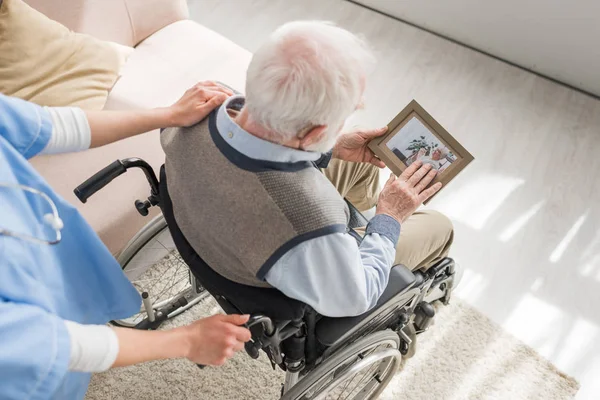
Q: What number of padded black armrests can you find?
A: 1